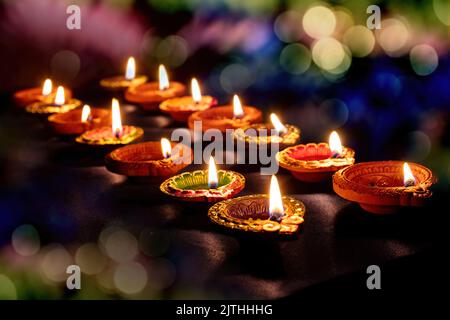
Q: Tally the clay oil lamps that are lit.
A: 14